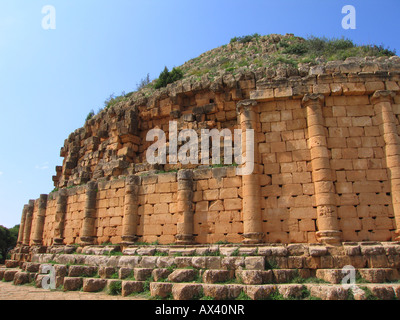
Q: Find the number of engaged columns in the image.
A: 10